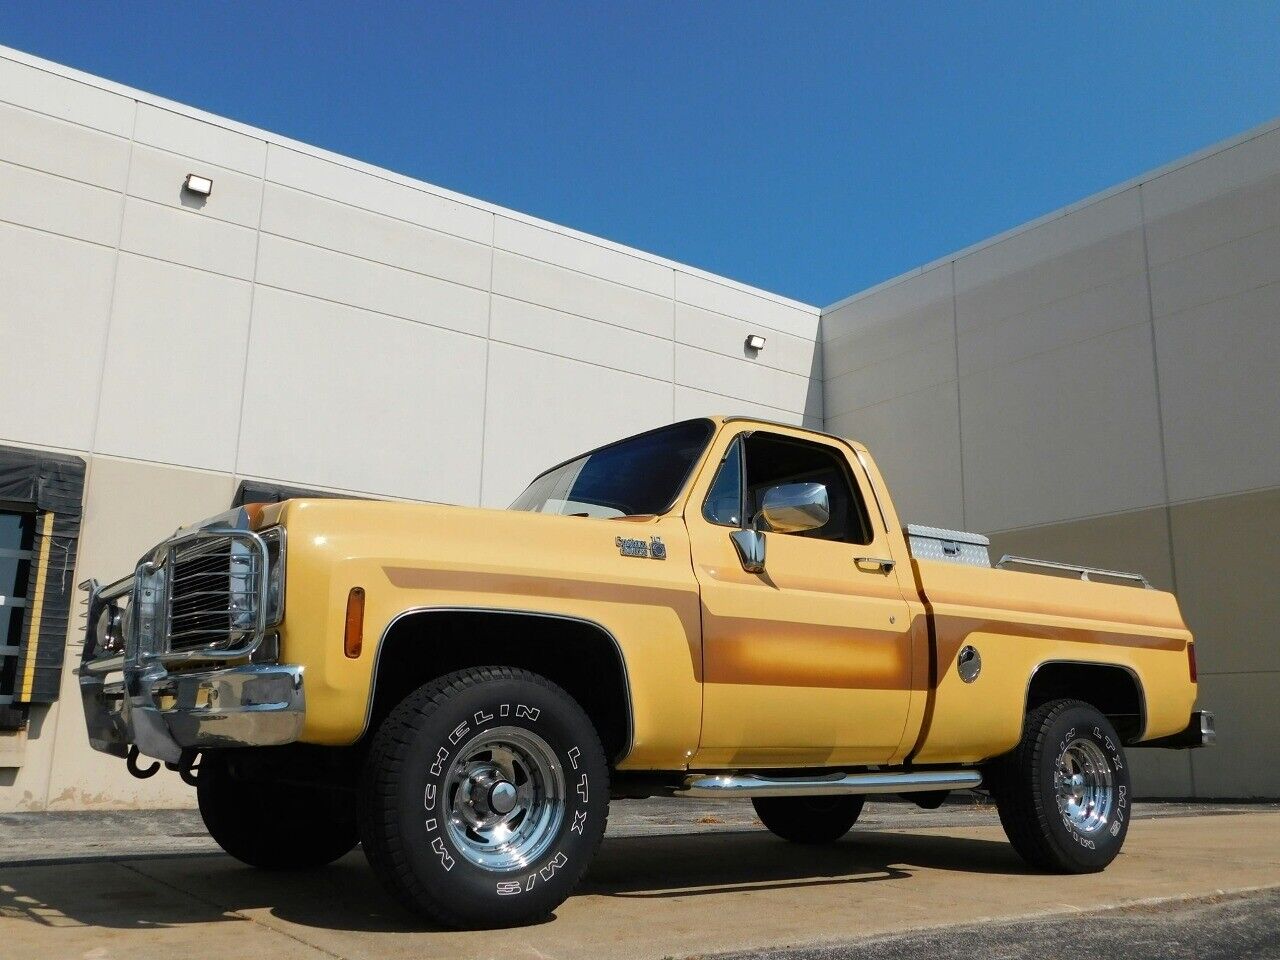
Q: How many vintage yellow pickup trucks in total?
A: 1